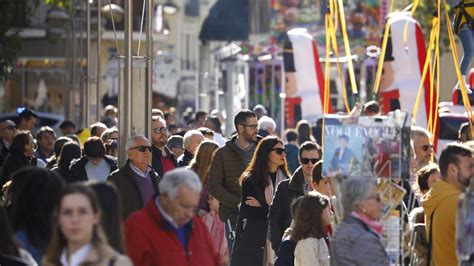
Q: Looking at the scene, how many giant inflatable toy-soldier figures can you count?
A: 2